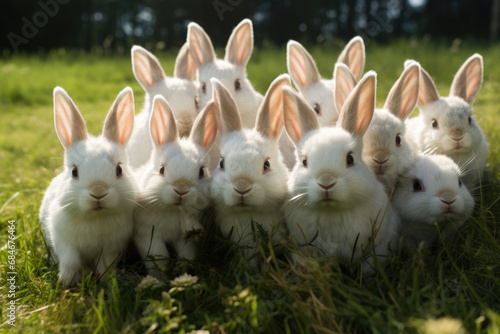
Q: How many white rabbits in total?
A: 10